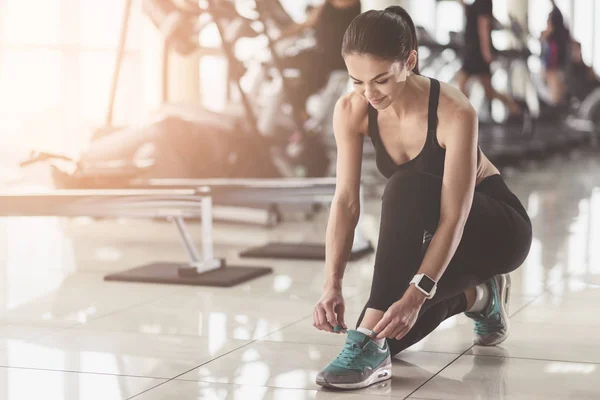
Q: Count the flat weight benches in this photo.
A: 2